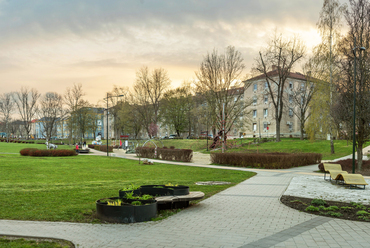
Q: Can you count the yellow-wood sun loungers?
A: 2